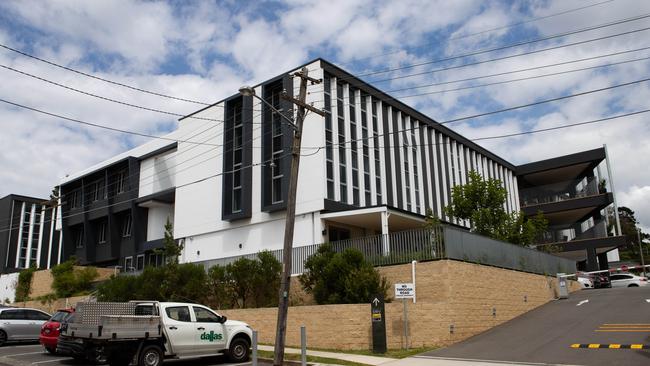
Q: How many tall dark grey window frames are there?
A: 2